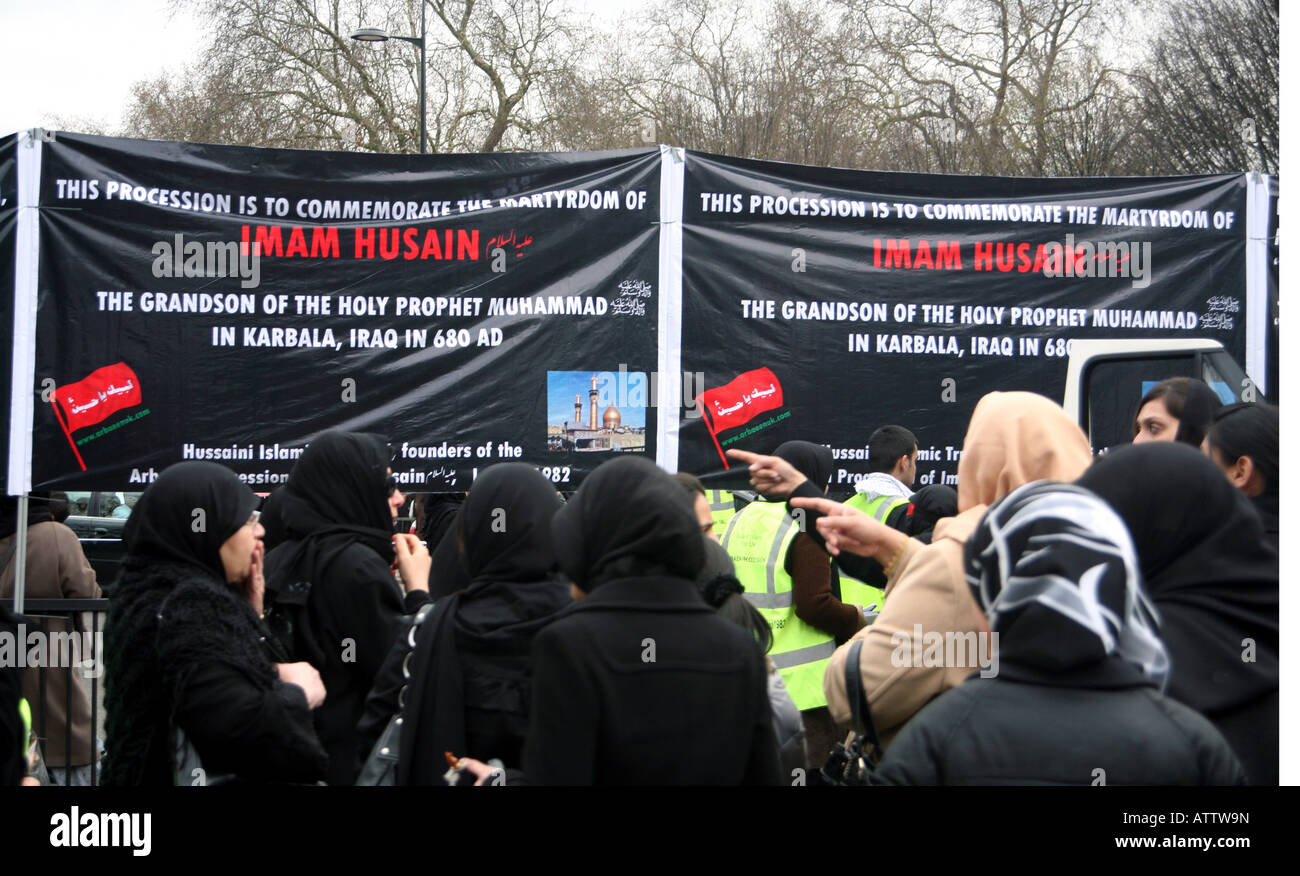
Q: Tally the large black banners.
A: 2